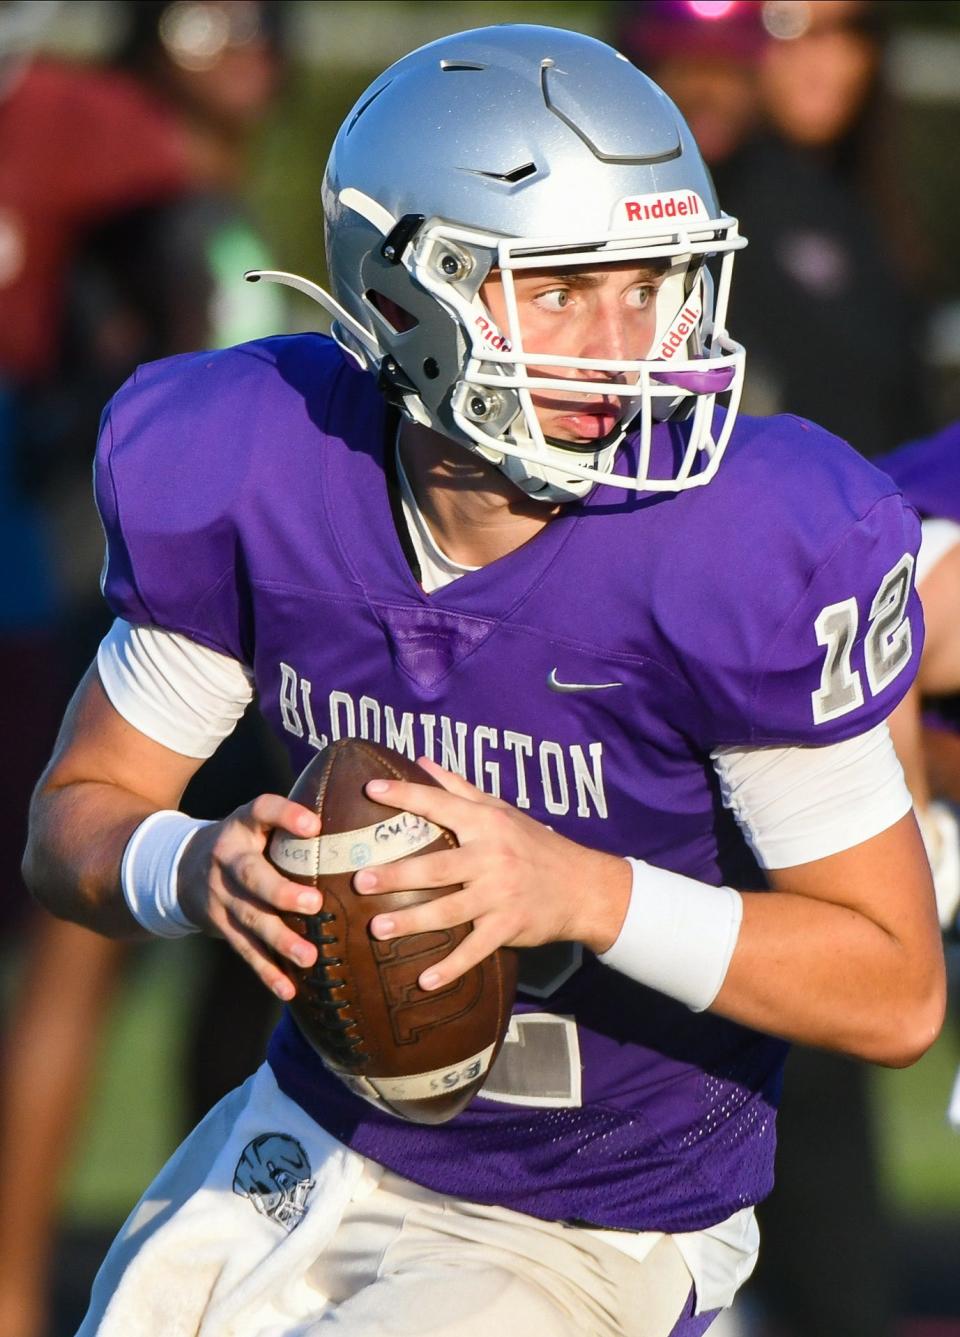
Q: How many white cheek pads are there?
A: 2